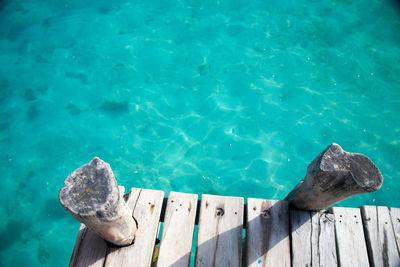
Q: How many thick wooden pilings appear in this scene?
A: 2